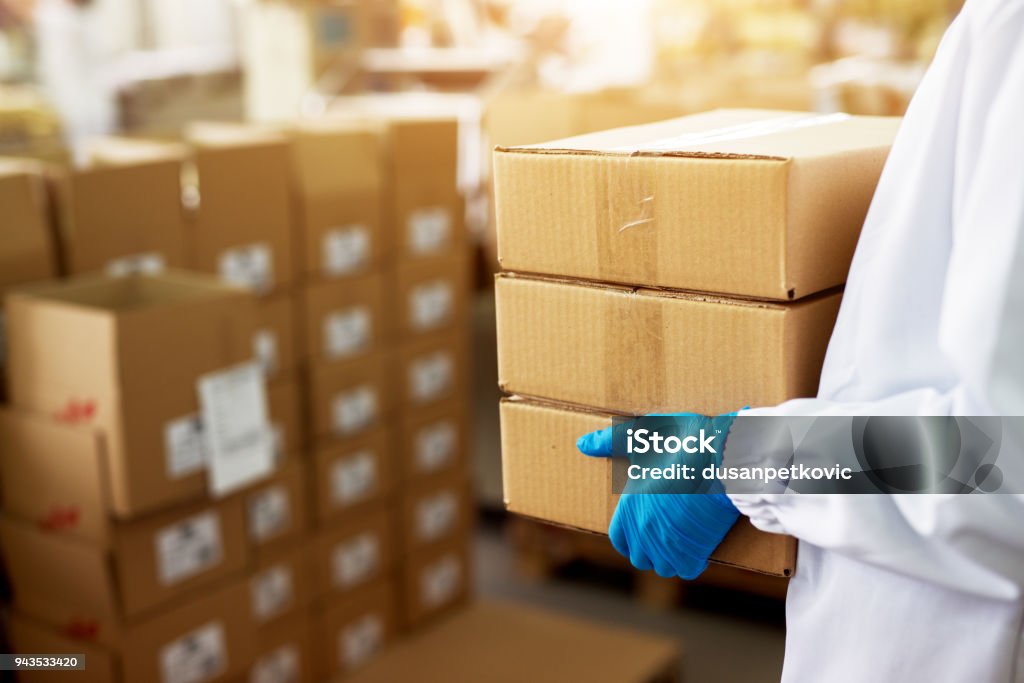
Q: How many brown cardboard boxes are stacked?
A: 3